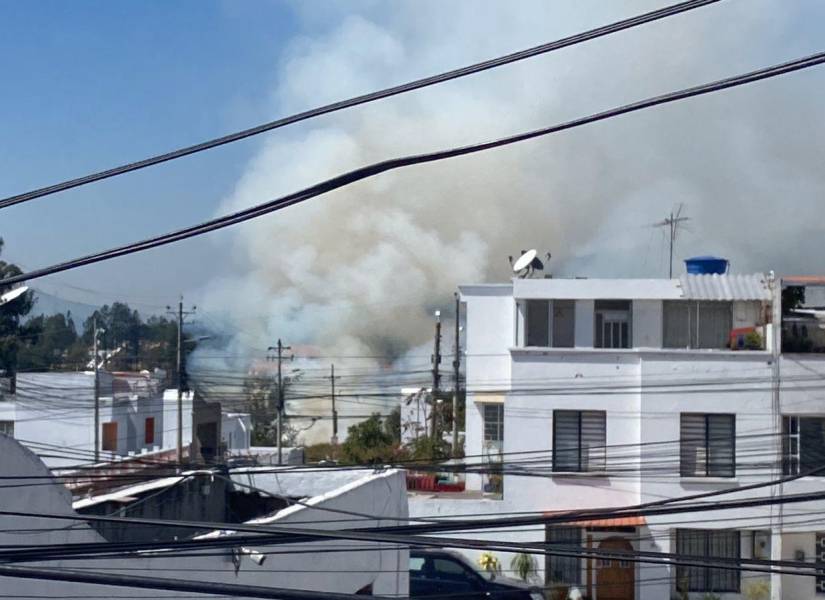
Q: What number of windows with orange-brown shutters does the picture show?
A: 2